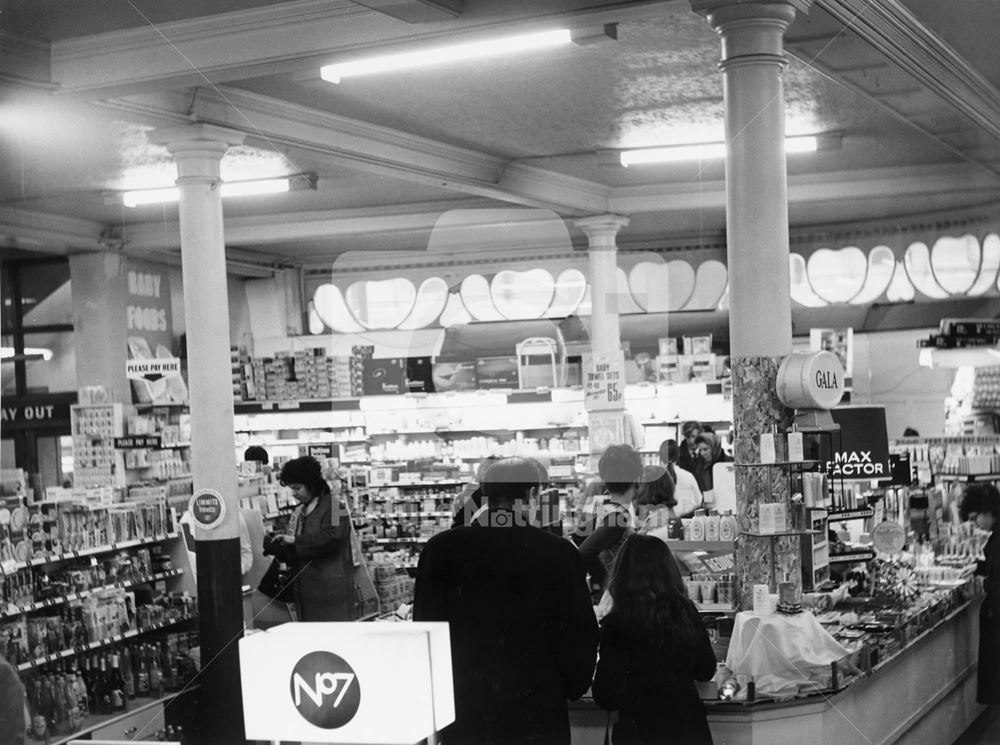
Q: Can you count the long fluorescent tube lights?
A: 3